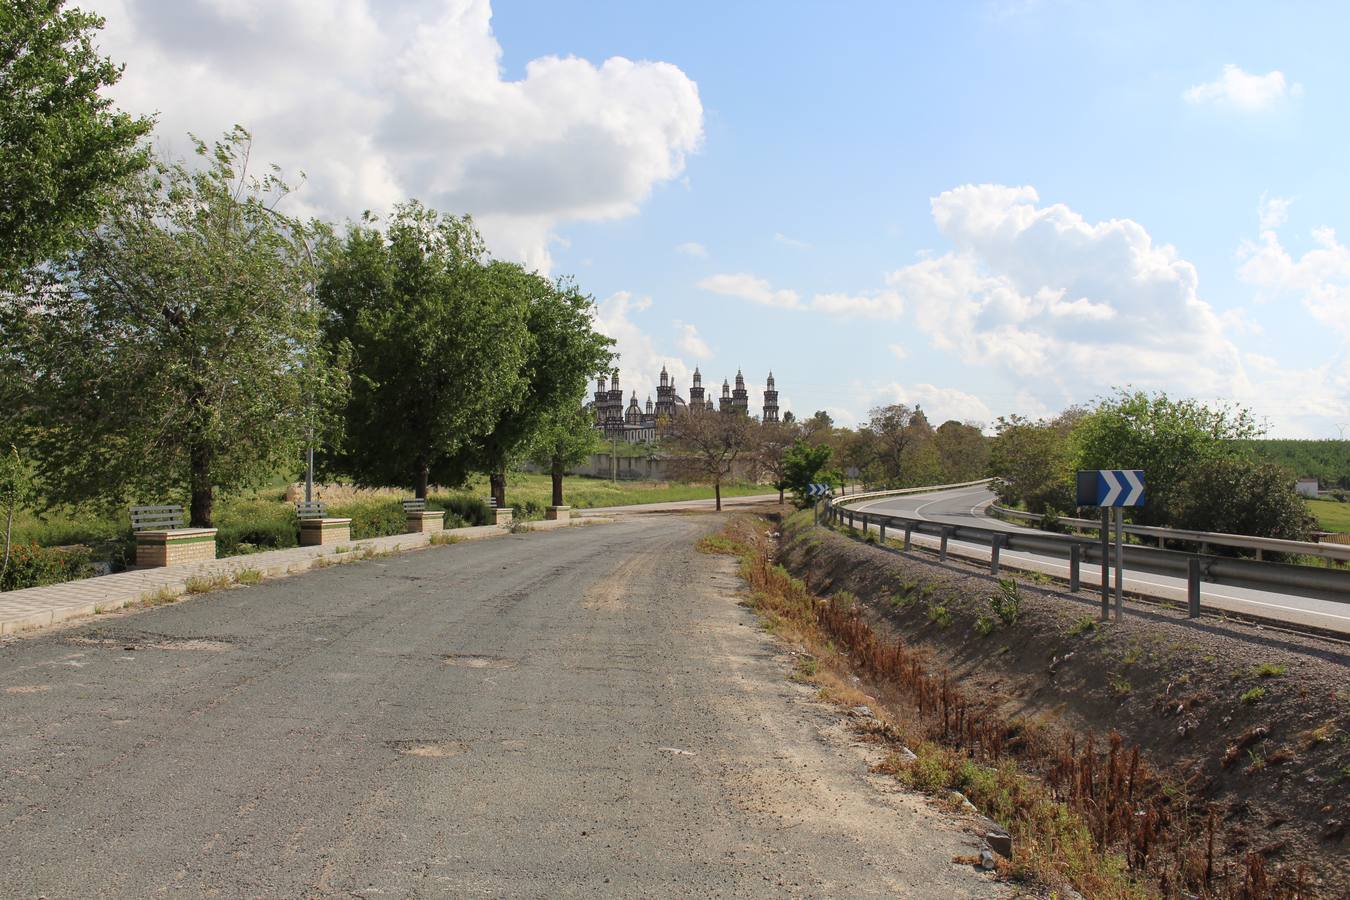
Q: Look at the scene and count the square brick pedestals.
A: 5